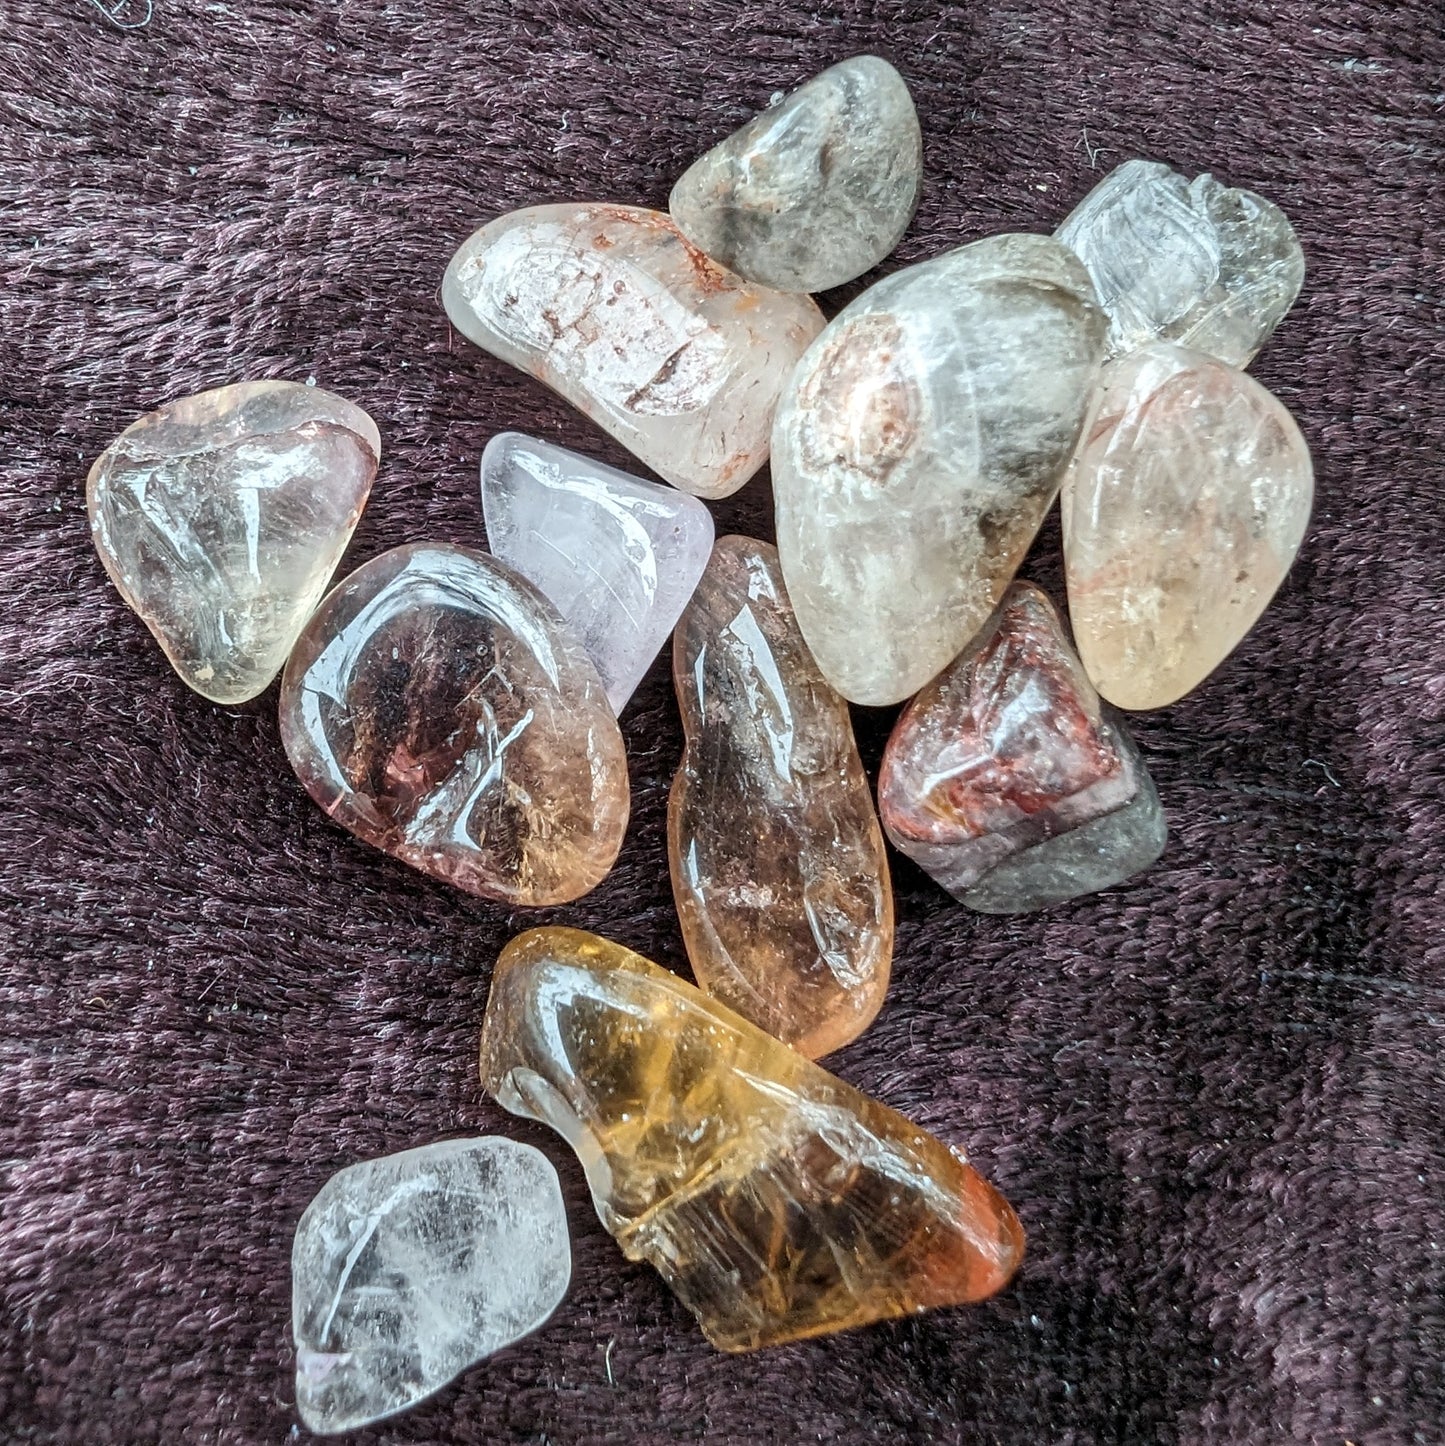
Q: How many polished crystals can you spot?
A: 12